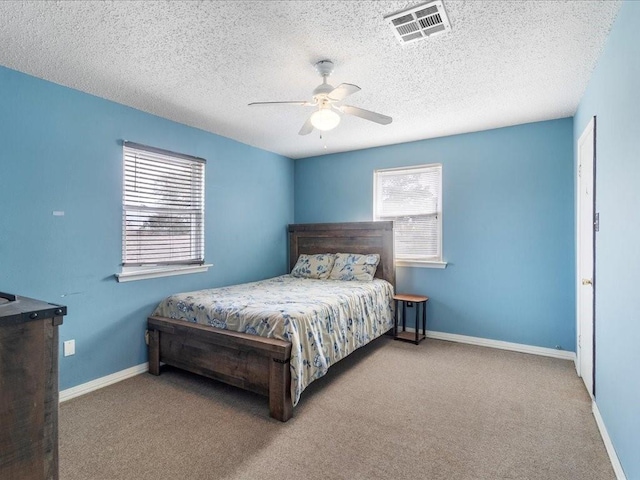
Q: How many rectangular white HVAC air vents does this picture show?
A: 1